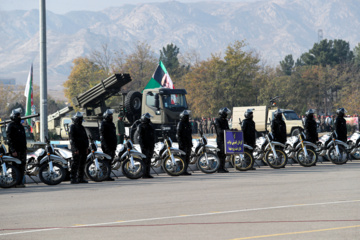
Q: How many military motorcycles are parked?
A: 11